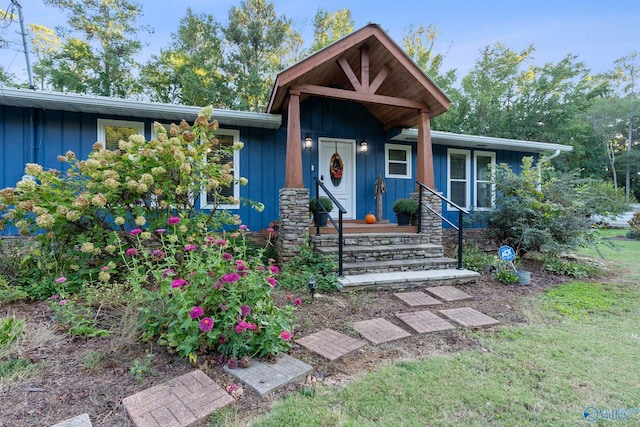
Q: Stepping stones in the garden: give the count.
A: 9